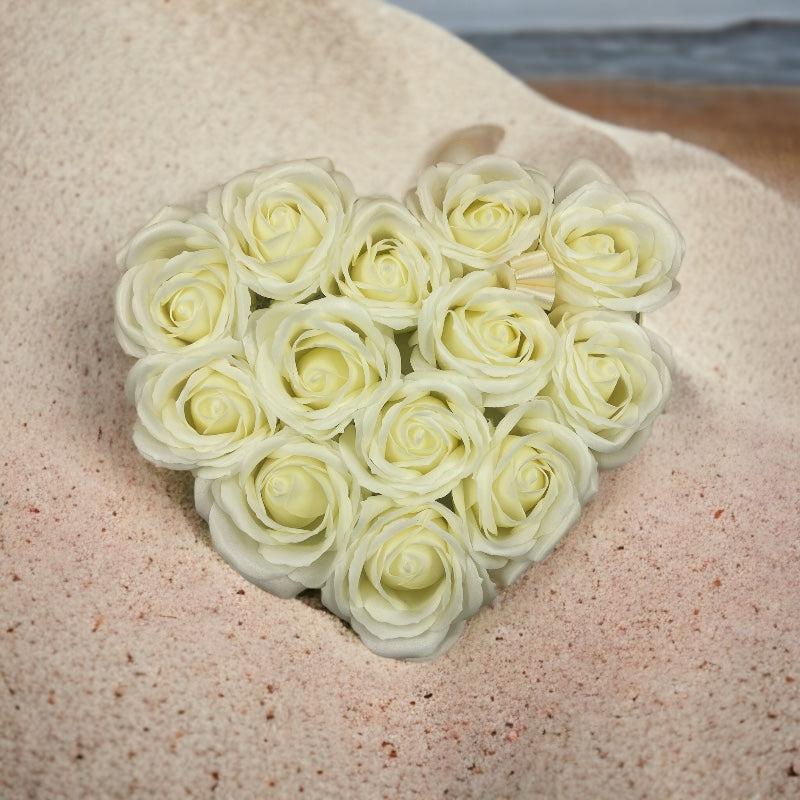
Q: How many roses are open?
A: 13